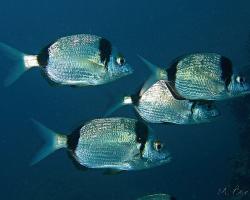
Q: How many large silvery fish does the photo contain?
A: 4